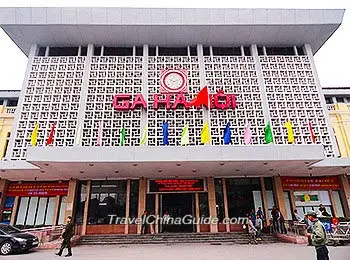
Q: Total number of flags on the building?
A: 15